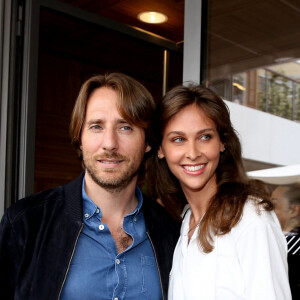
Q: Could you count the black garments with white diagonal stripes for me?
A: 1